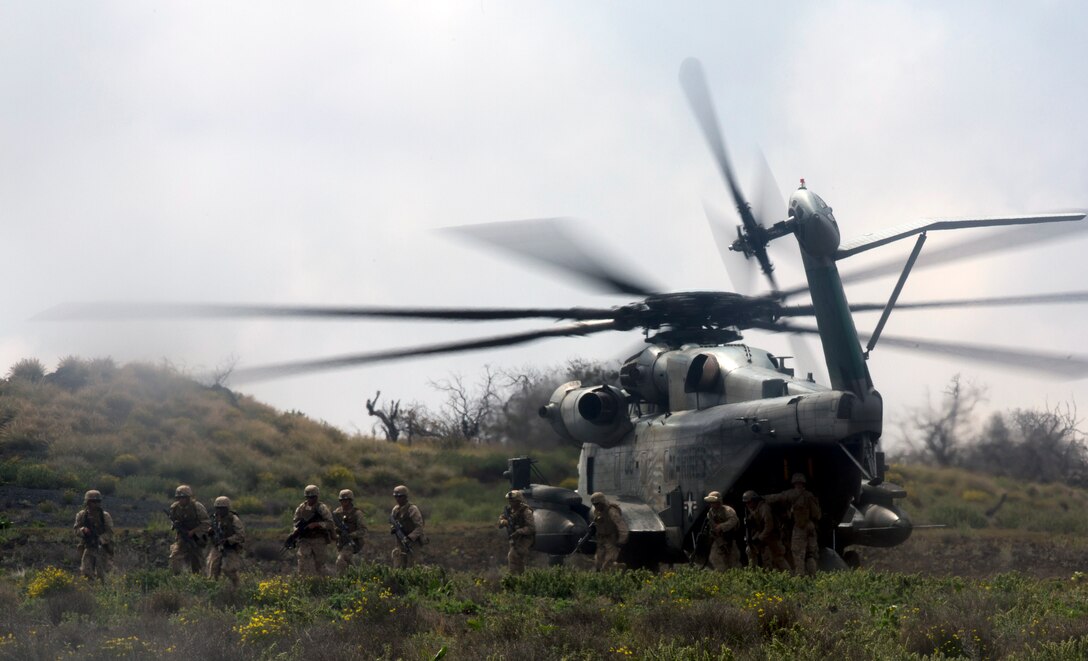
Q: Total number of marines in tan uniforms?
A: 11